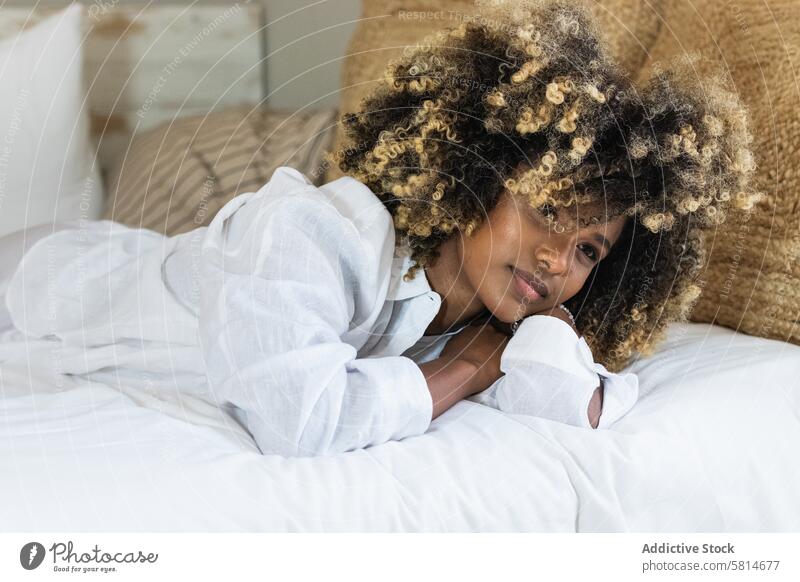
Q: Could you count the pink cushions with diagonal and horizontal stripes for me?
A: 0